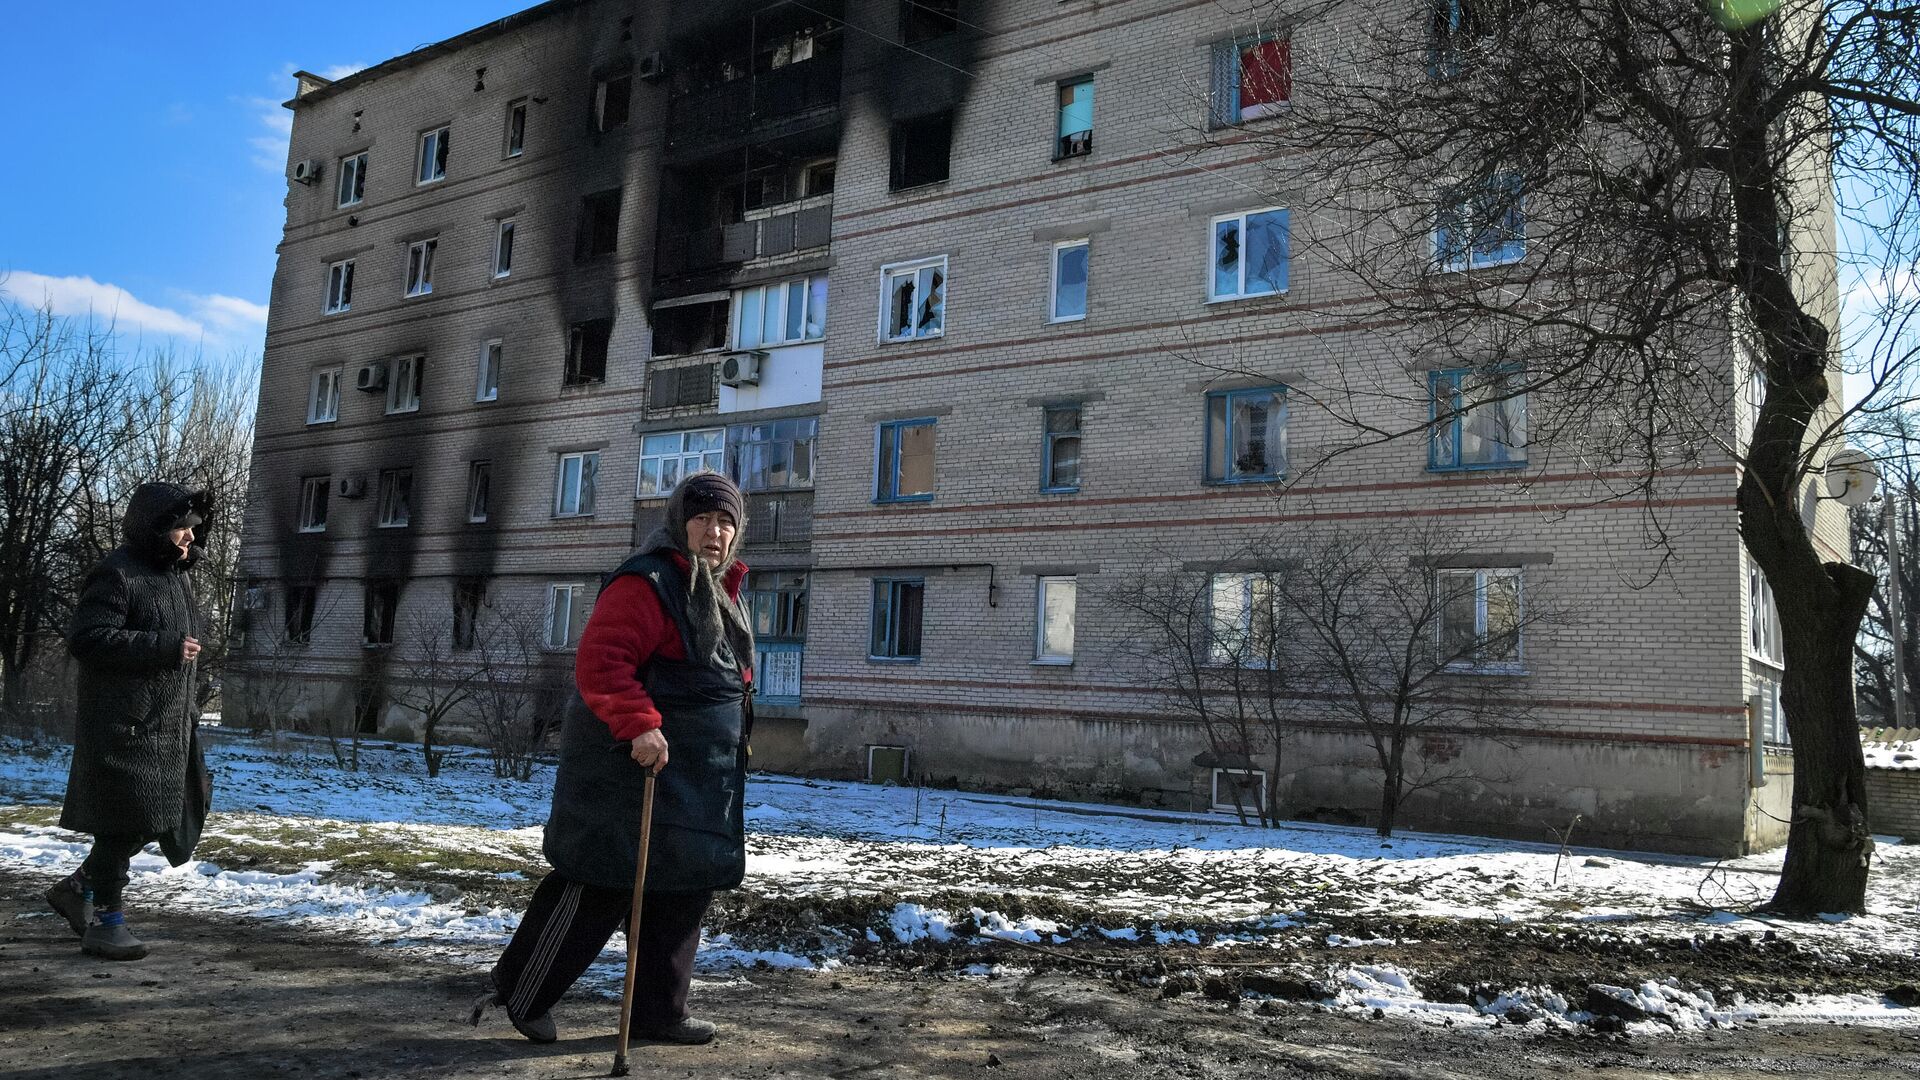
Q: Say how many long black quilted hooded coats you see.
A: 1